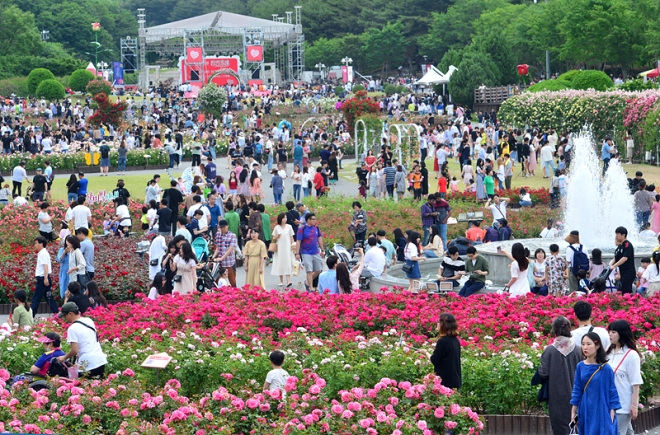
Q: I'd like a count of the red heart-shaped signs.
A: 2